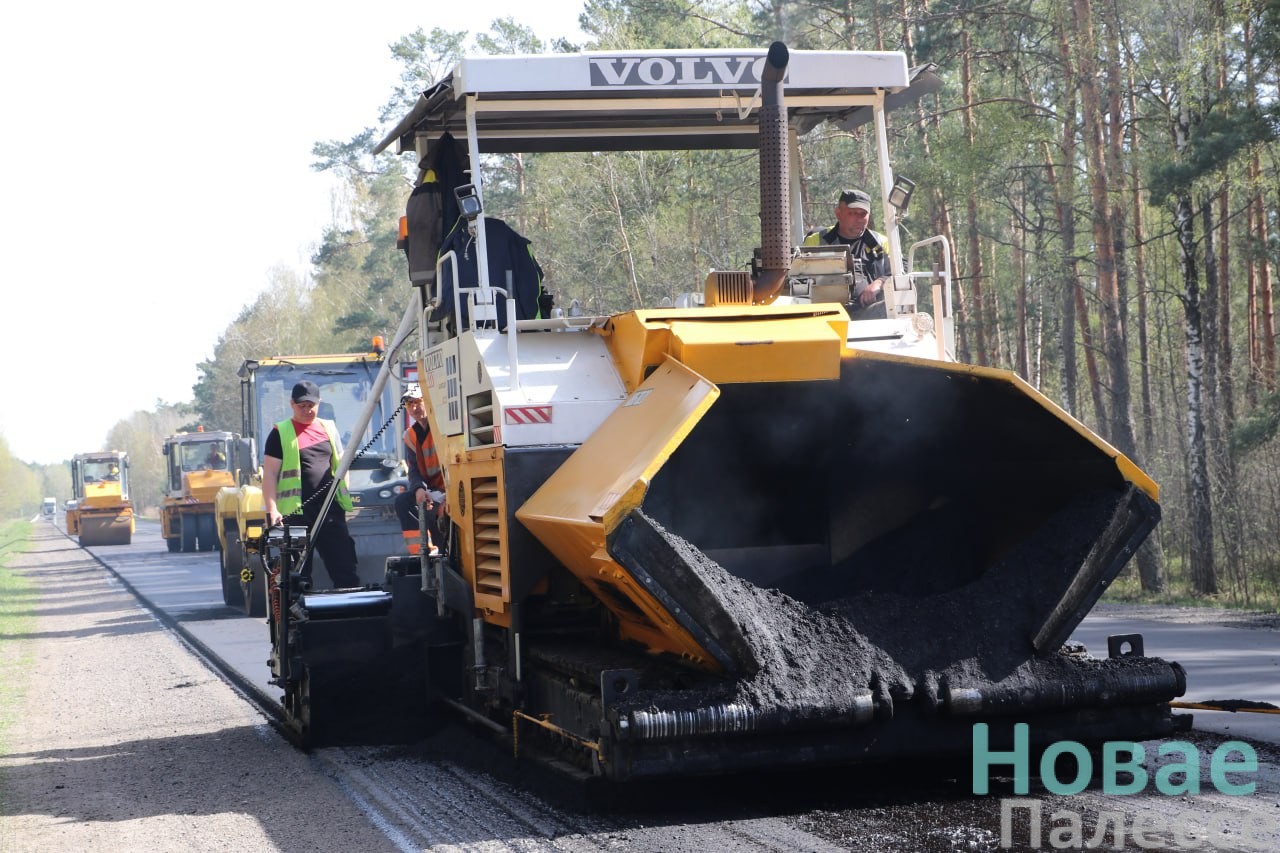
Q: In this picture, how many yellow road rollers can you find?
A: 3